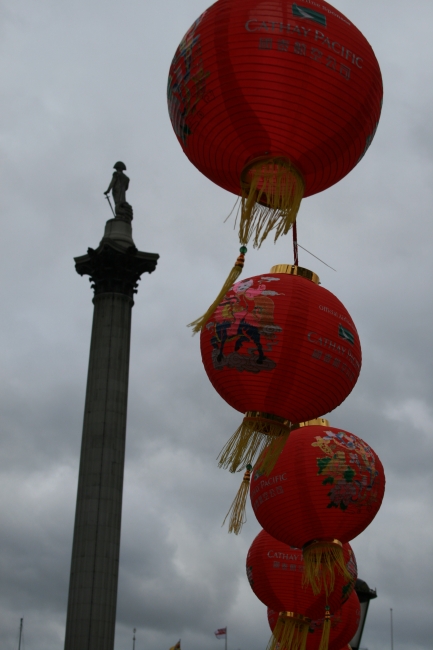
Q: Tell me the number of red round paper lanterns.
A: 5